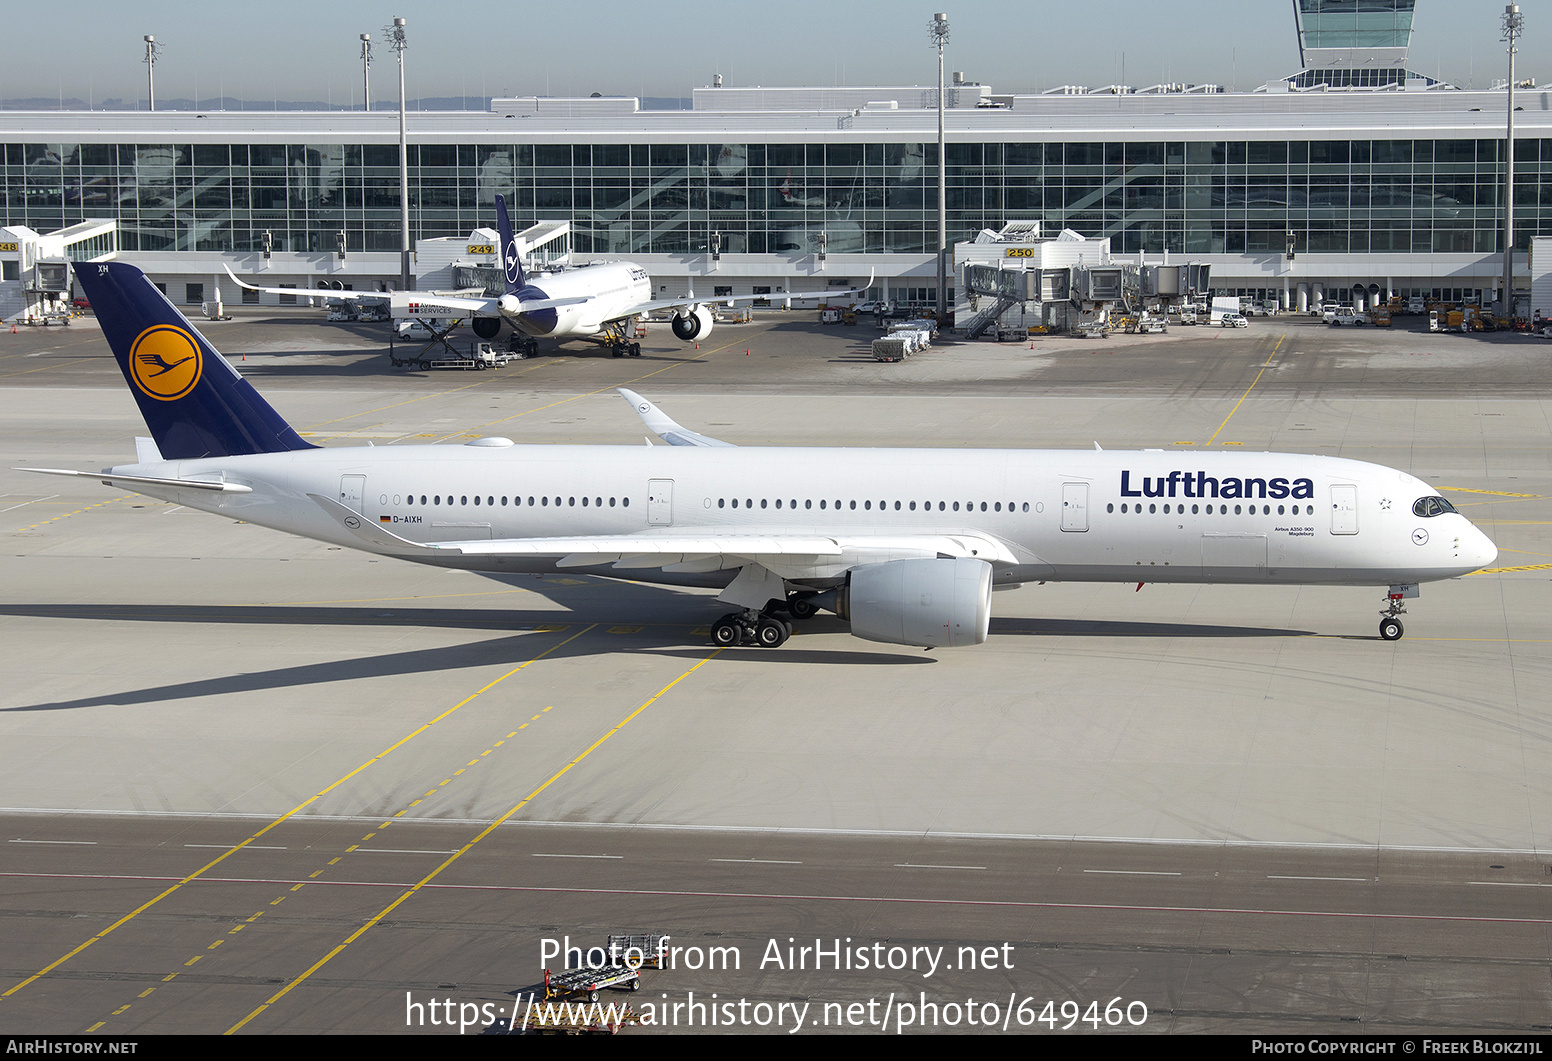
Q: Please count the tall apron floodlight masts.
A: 5